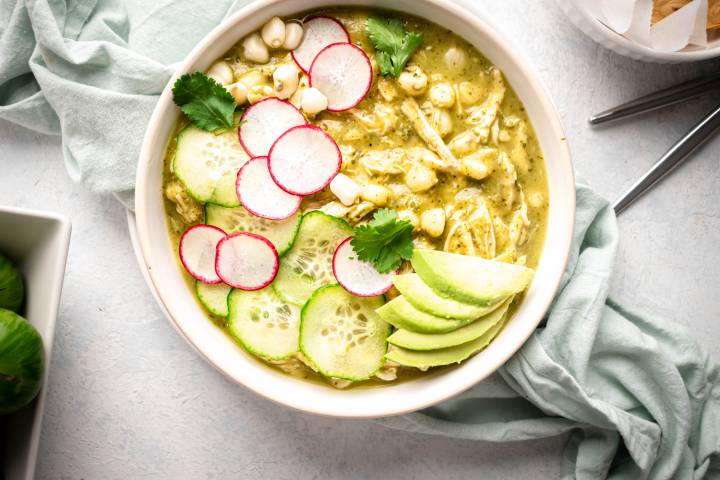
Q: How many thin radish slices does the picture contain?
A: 8